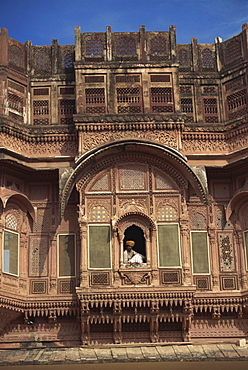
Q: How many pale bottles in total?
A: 0